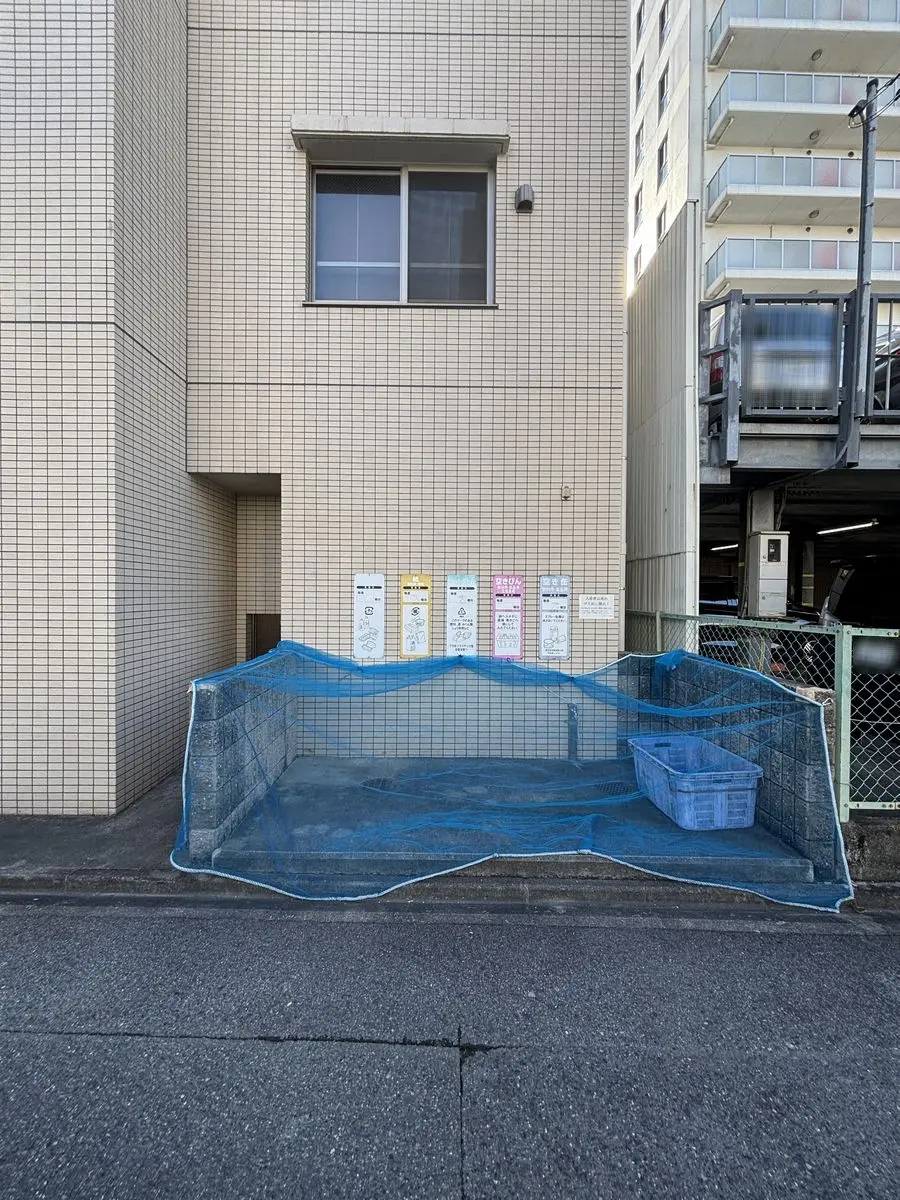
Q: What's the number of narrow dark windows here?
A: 9